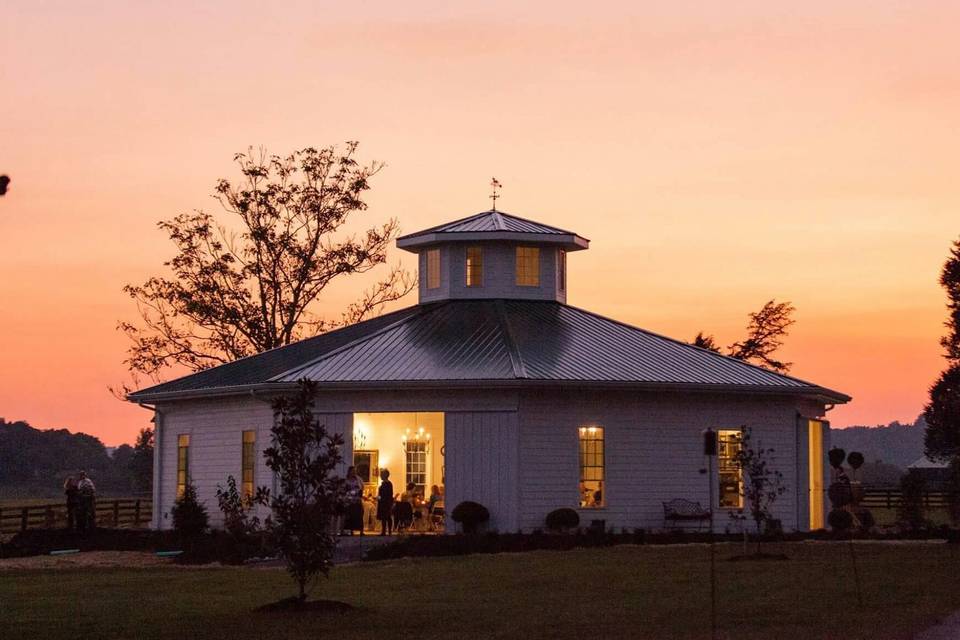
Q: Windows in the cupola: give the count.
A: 4